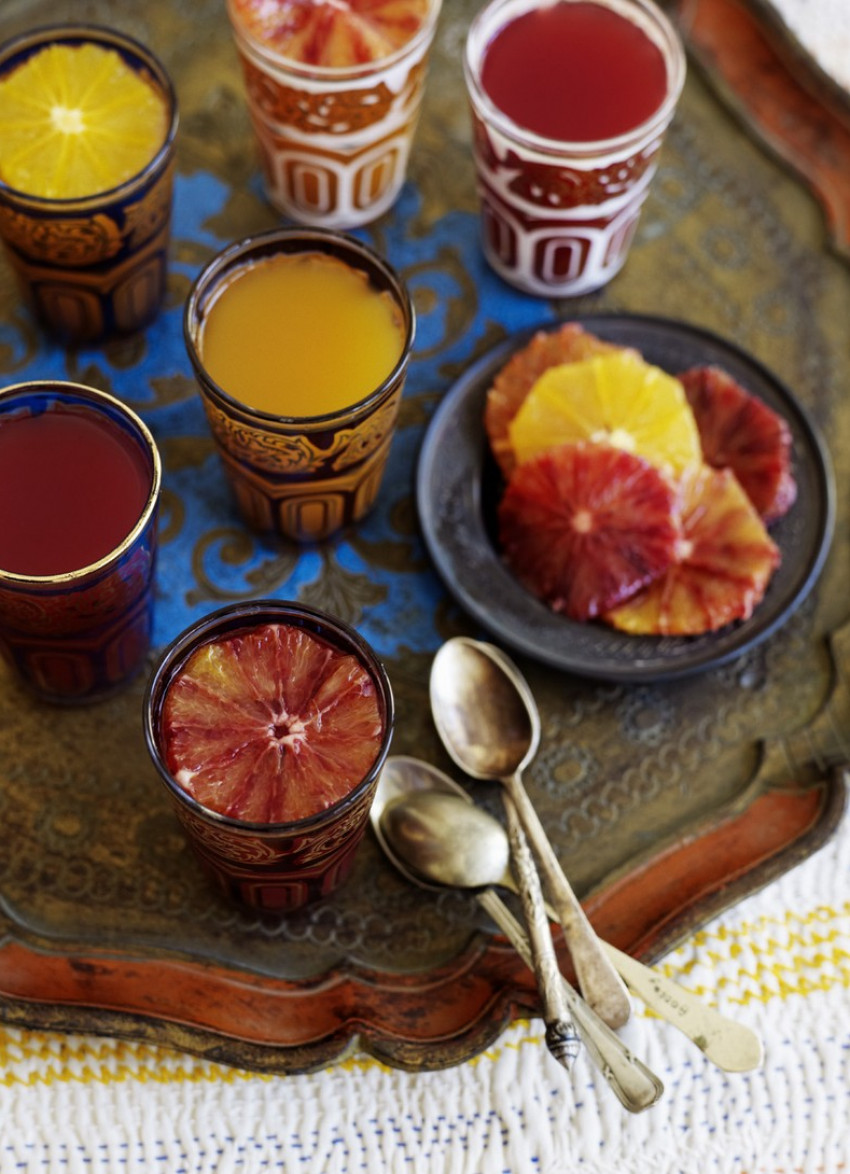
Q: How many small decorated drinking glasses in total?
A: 6